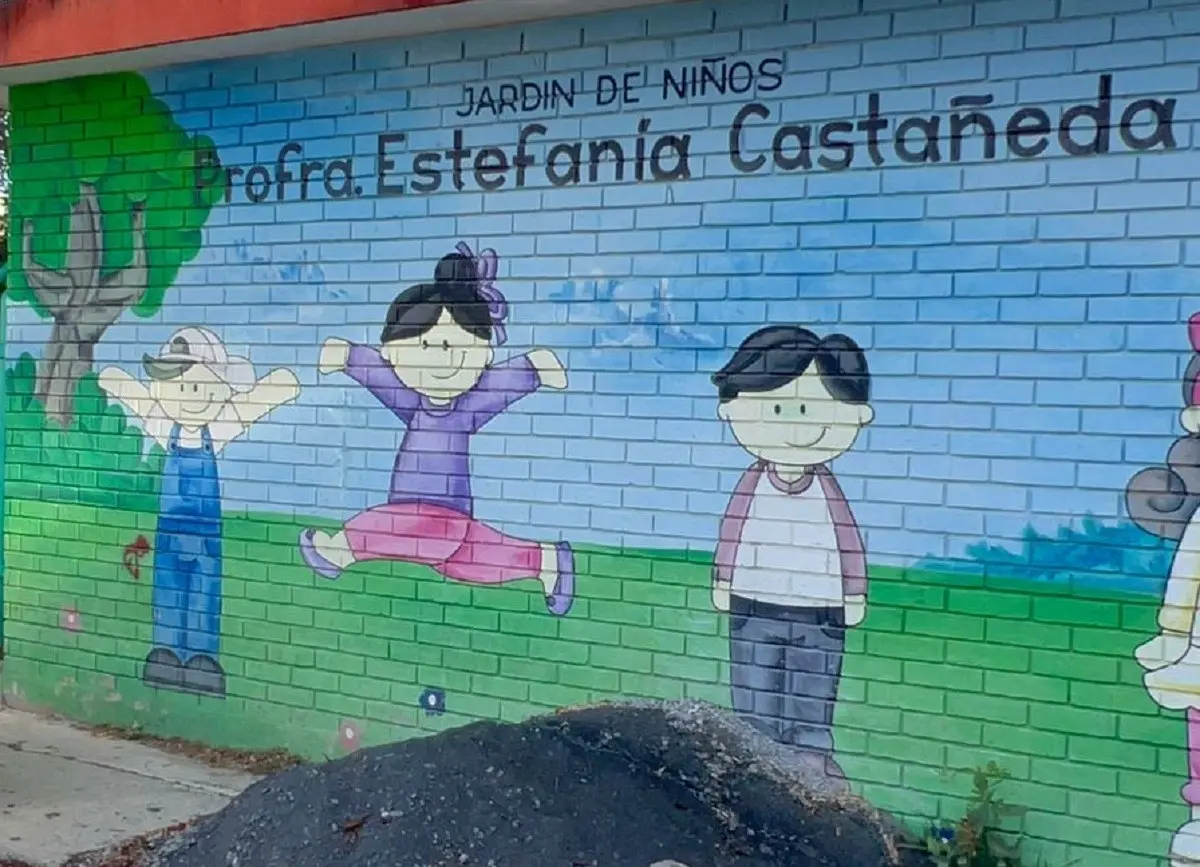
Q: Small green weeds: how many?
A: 1